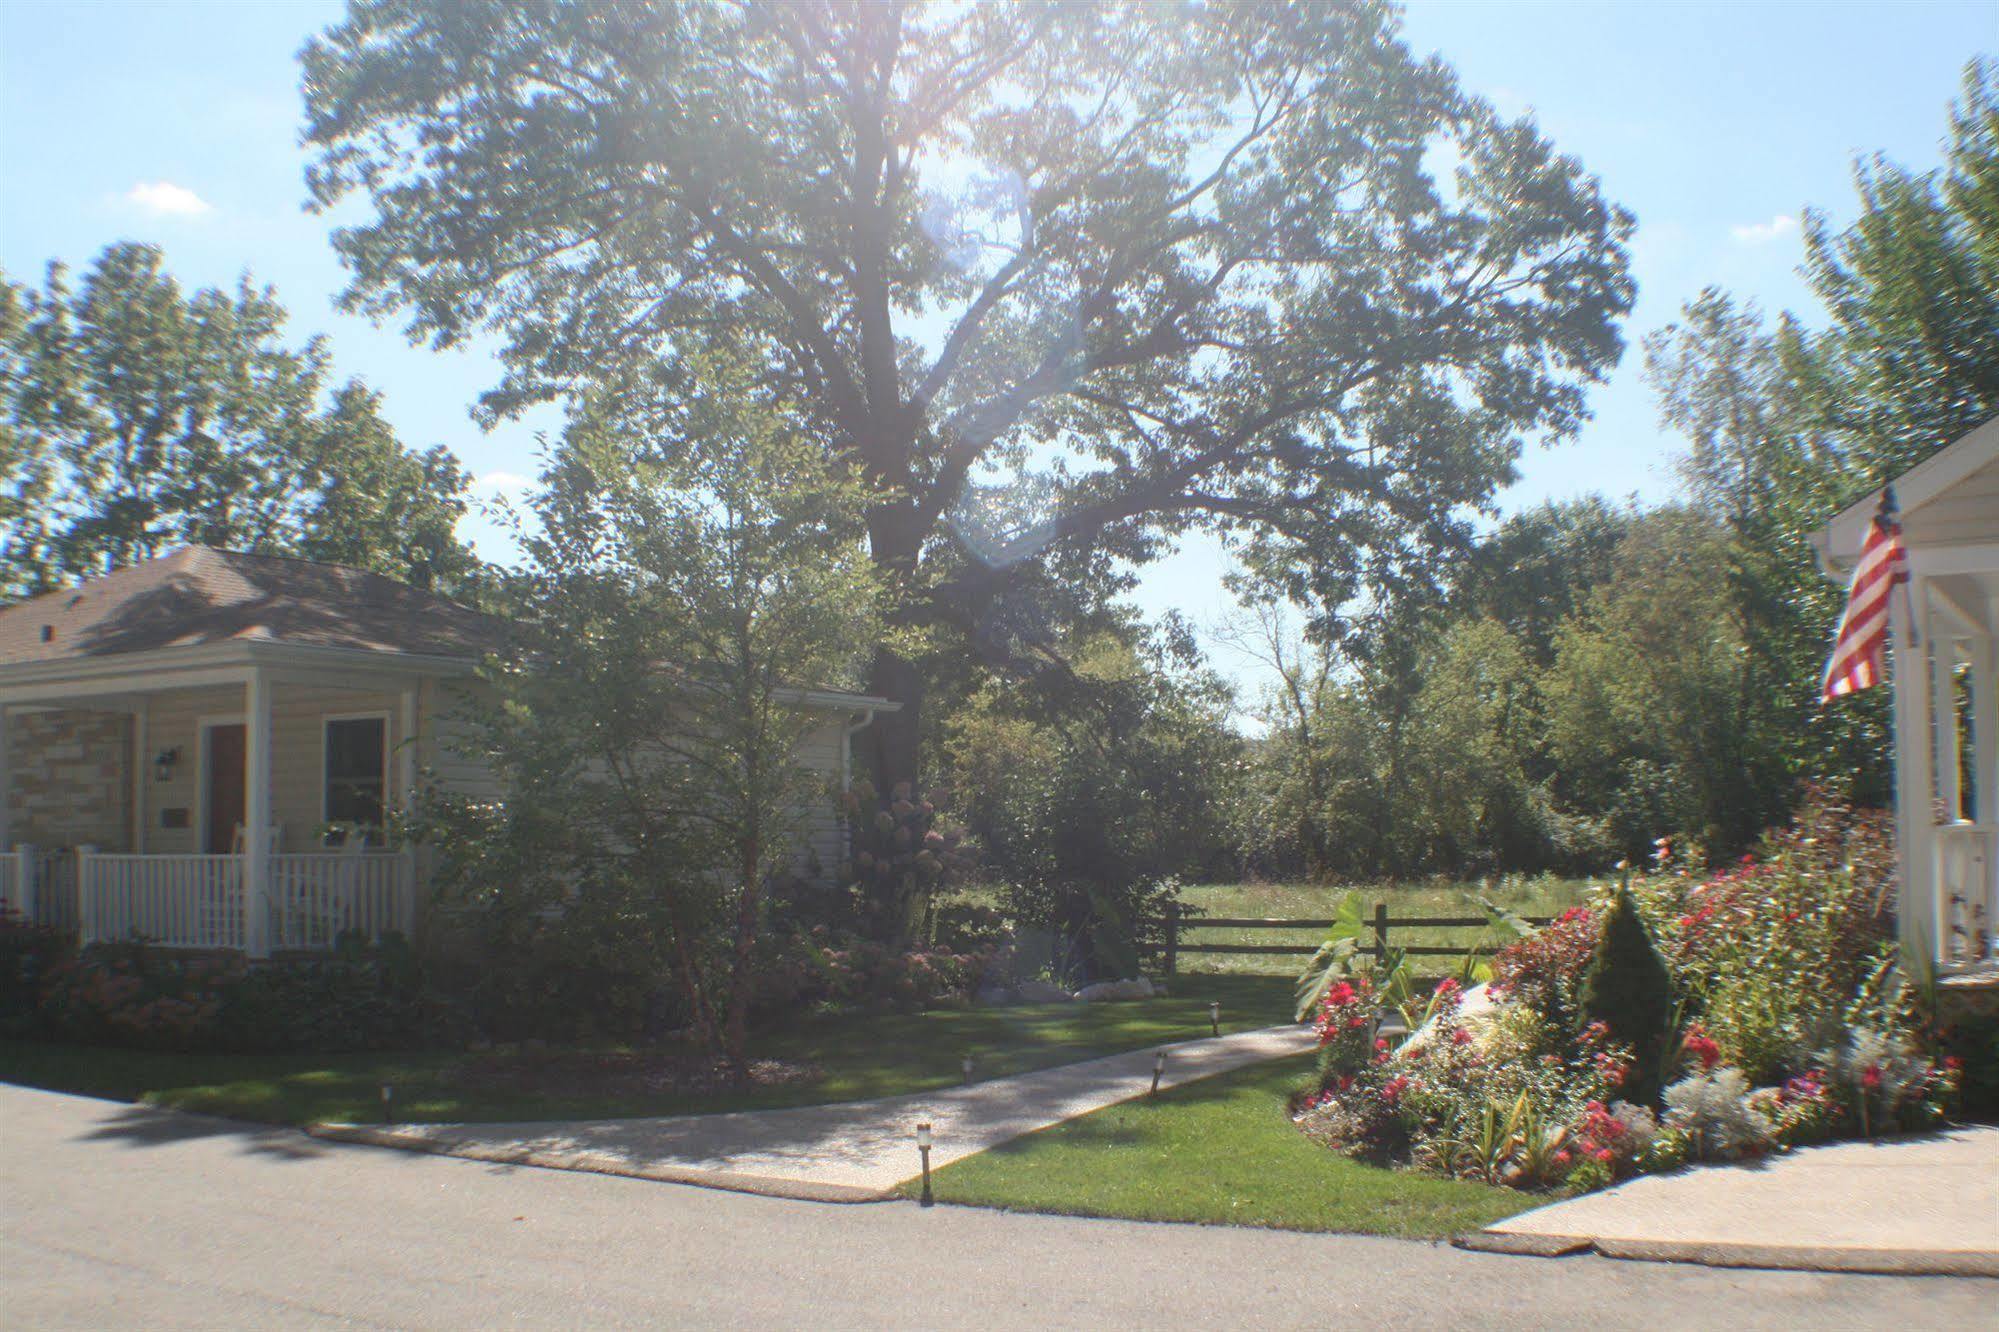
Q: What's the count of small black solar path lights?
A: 5